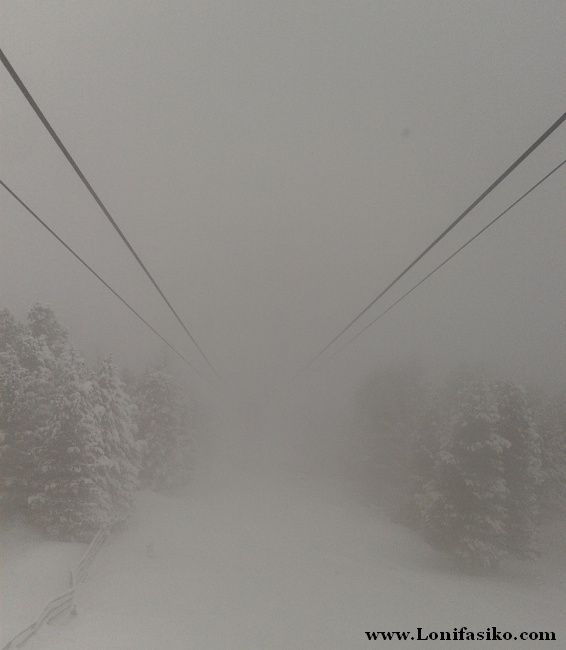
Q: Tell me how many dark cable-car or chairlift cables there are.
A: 4